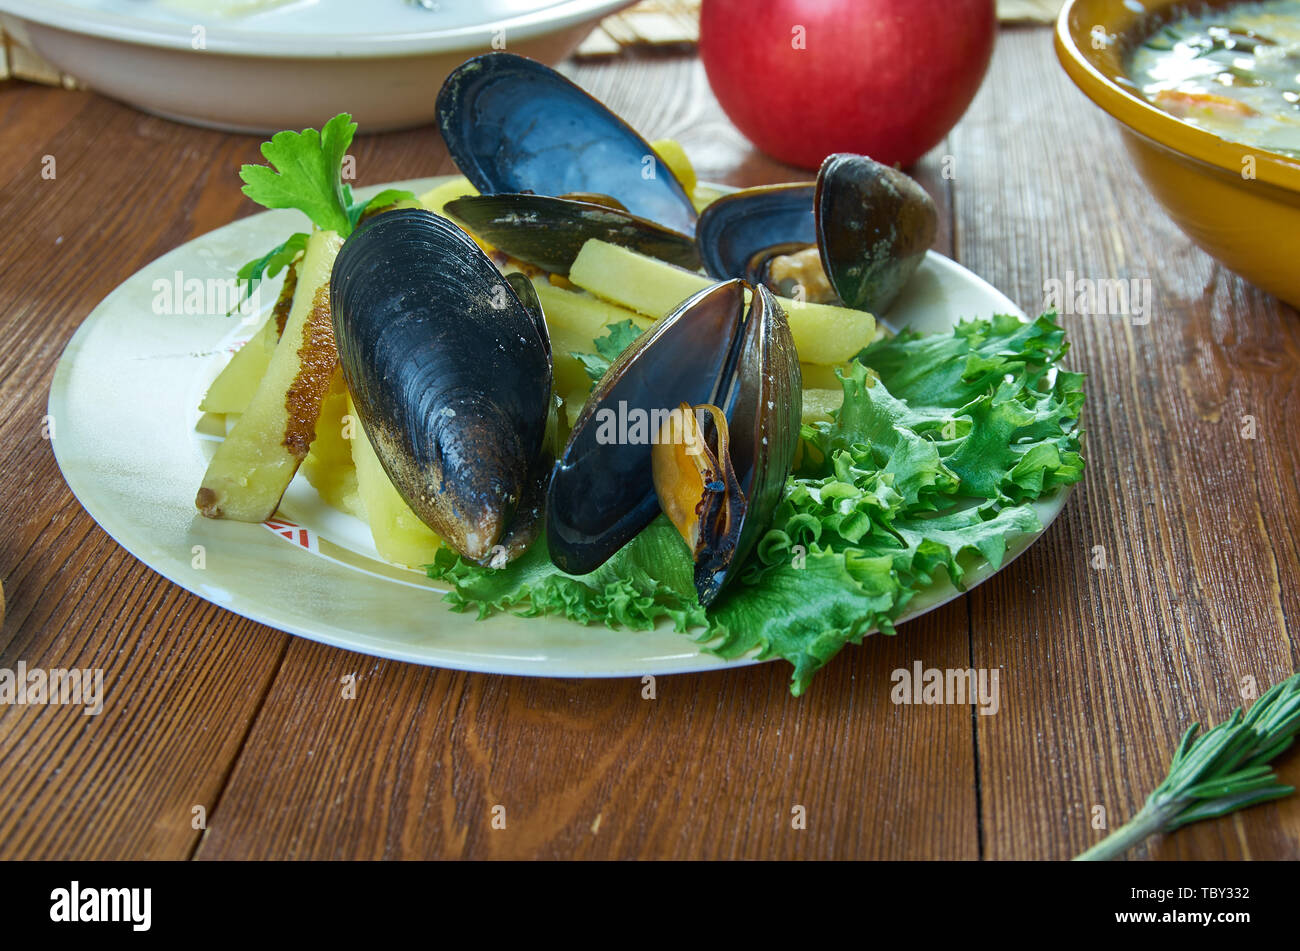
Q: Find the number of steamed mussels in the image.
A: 4